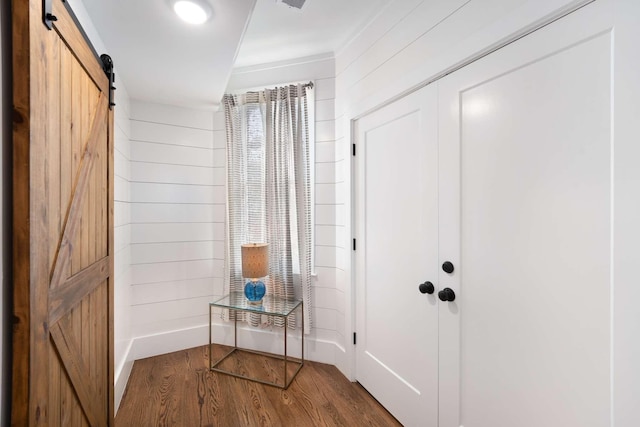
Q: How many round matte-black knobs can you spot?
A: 2